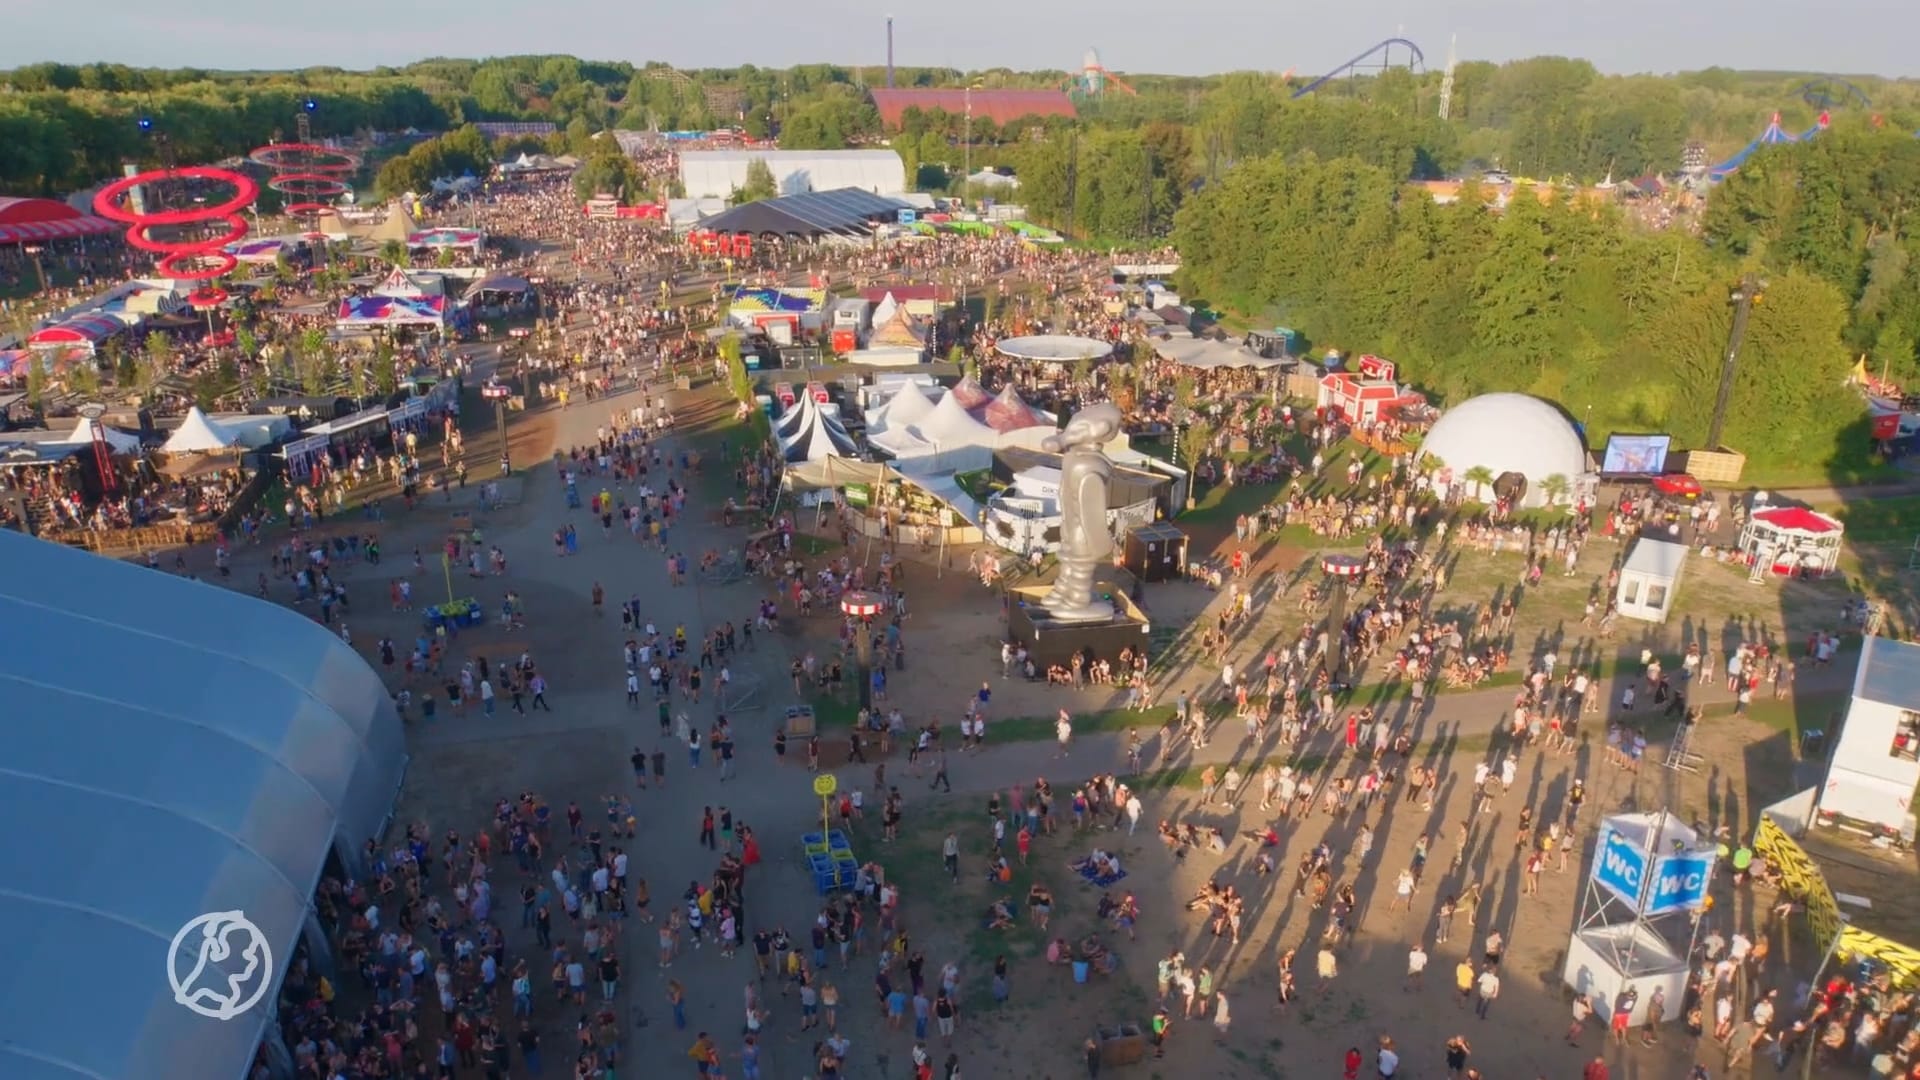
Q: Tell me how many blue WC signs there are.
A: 2